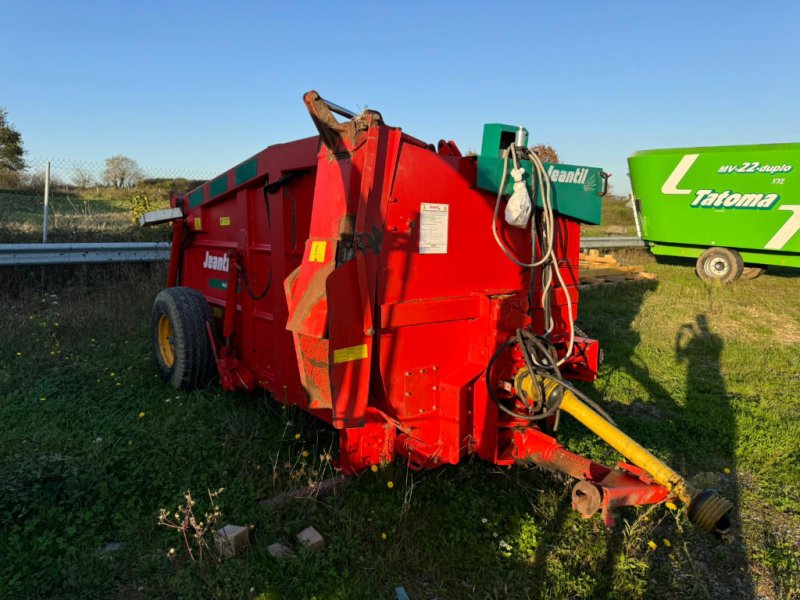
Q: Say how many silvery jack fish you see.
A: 0